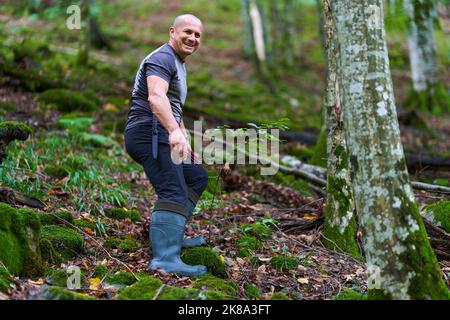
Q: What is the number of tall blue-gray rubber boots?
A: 2